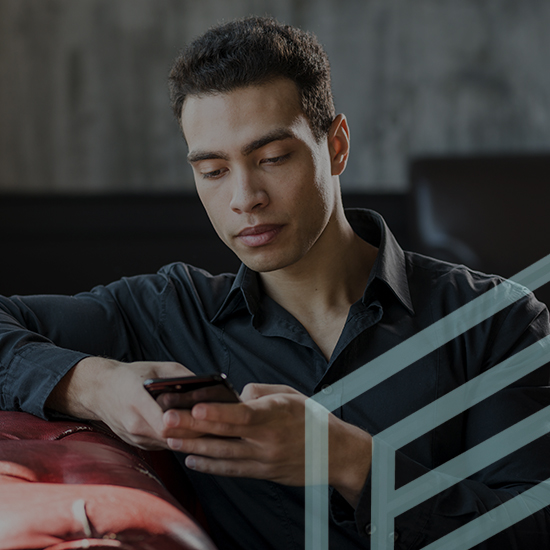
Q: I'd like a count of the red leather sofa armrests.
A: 1